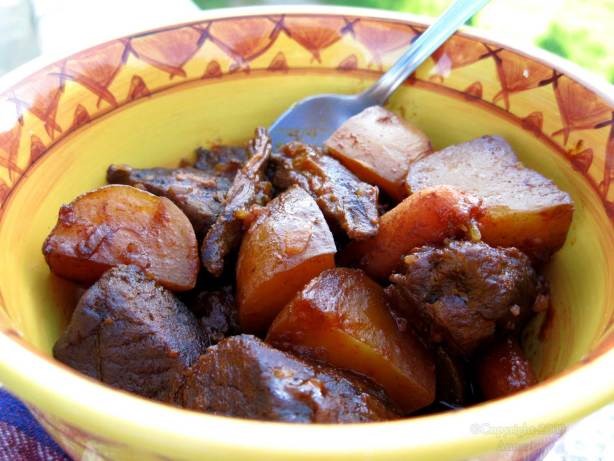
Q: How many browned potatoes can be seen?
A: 5